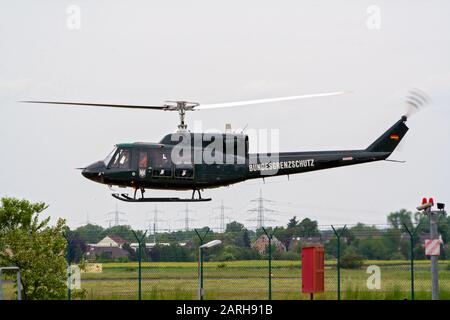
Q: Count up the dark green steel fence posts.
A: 6